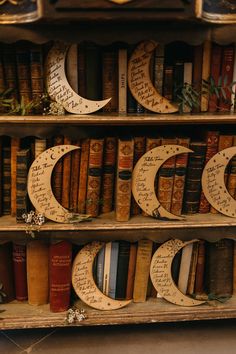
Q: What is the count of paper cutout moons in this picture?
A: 7